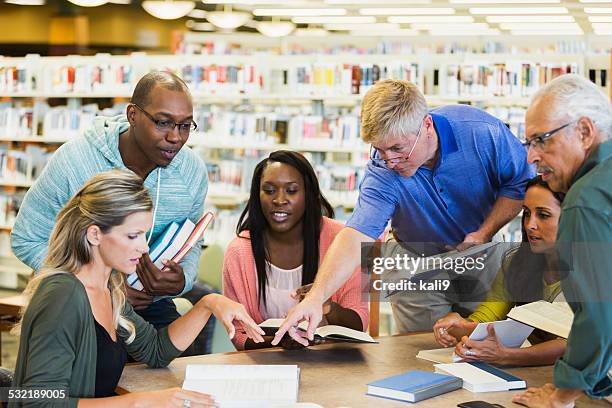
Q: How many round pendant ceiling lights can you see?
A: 4